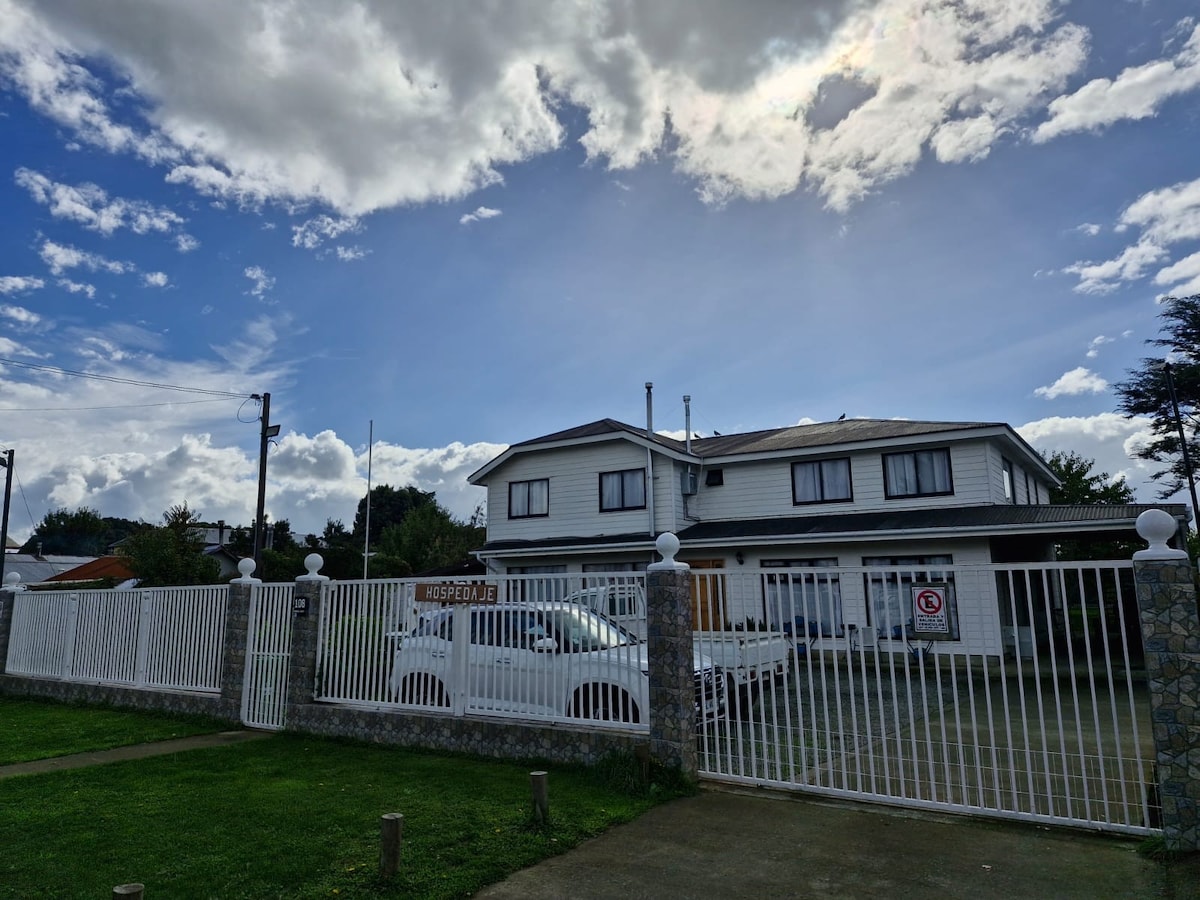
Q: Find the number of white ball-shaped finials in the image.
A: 5